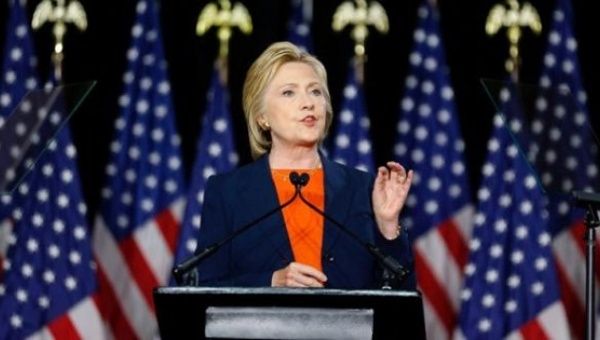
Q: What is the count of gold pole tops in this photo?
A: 4